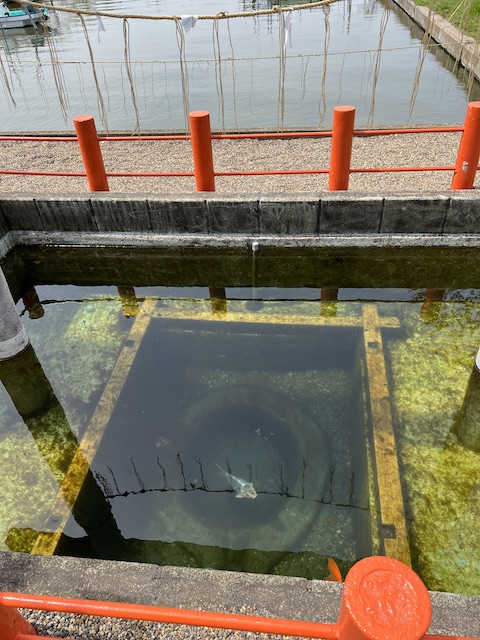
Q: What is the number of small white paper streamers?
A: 3